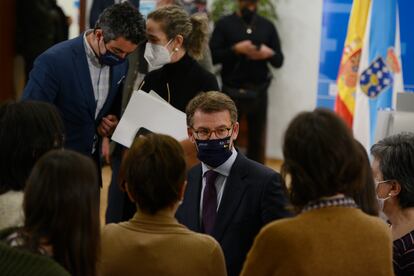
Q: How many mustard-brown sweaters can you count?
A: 2